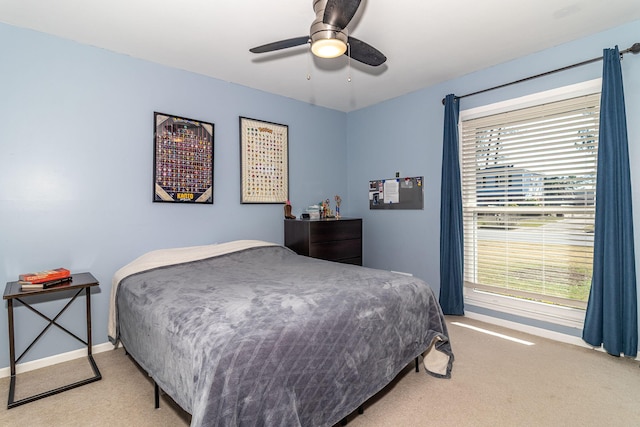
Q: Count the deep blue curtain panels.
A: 2